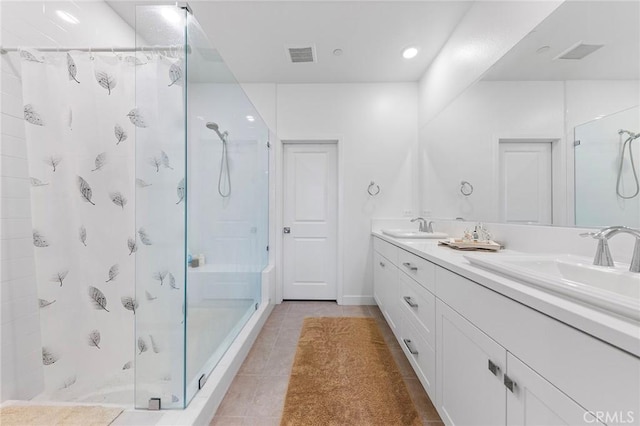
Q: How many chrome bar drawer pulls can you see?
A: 3